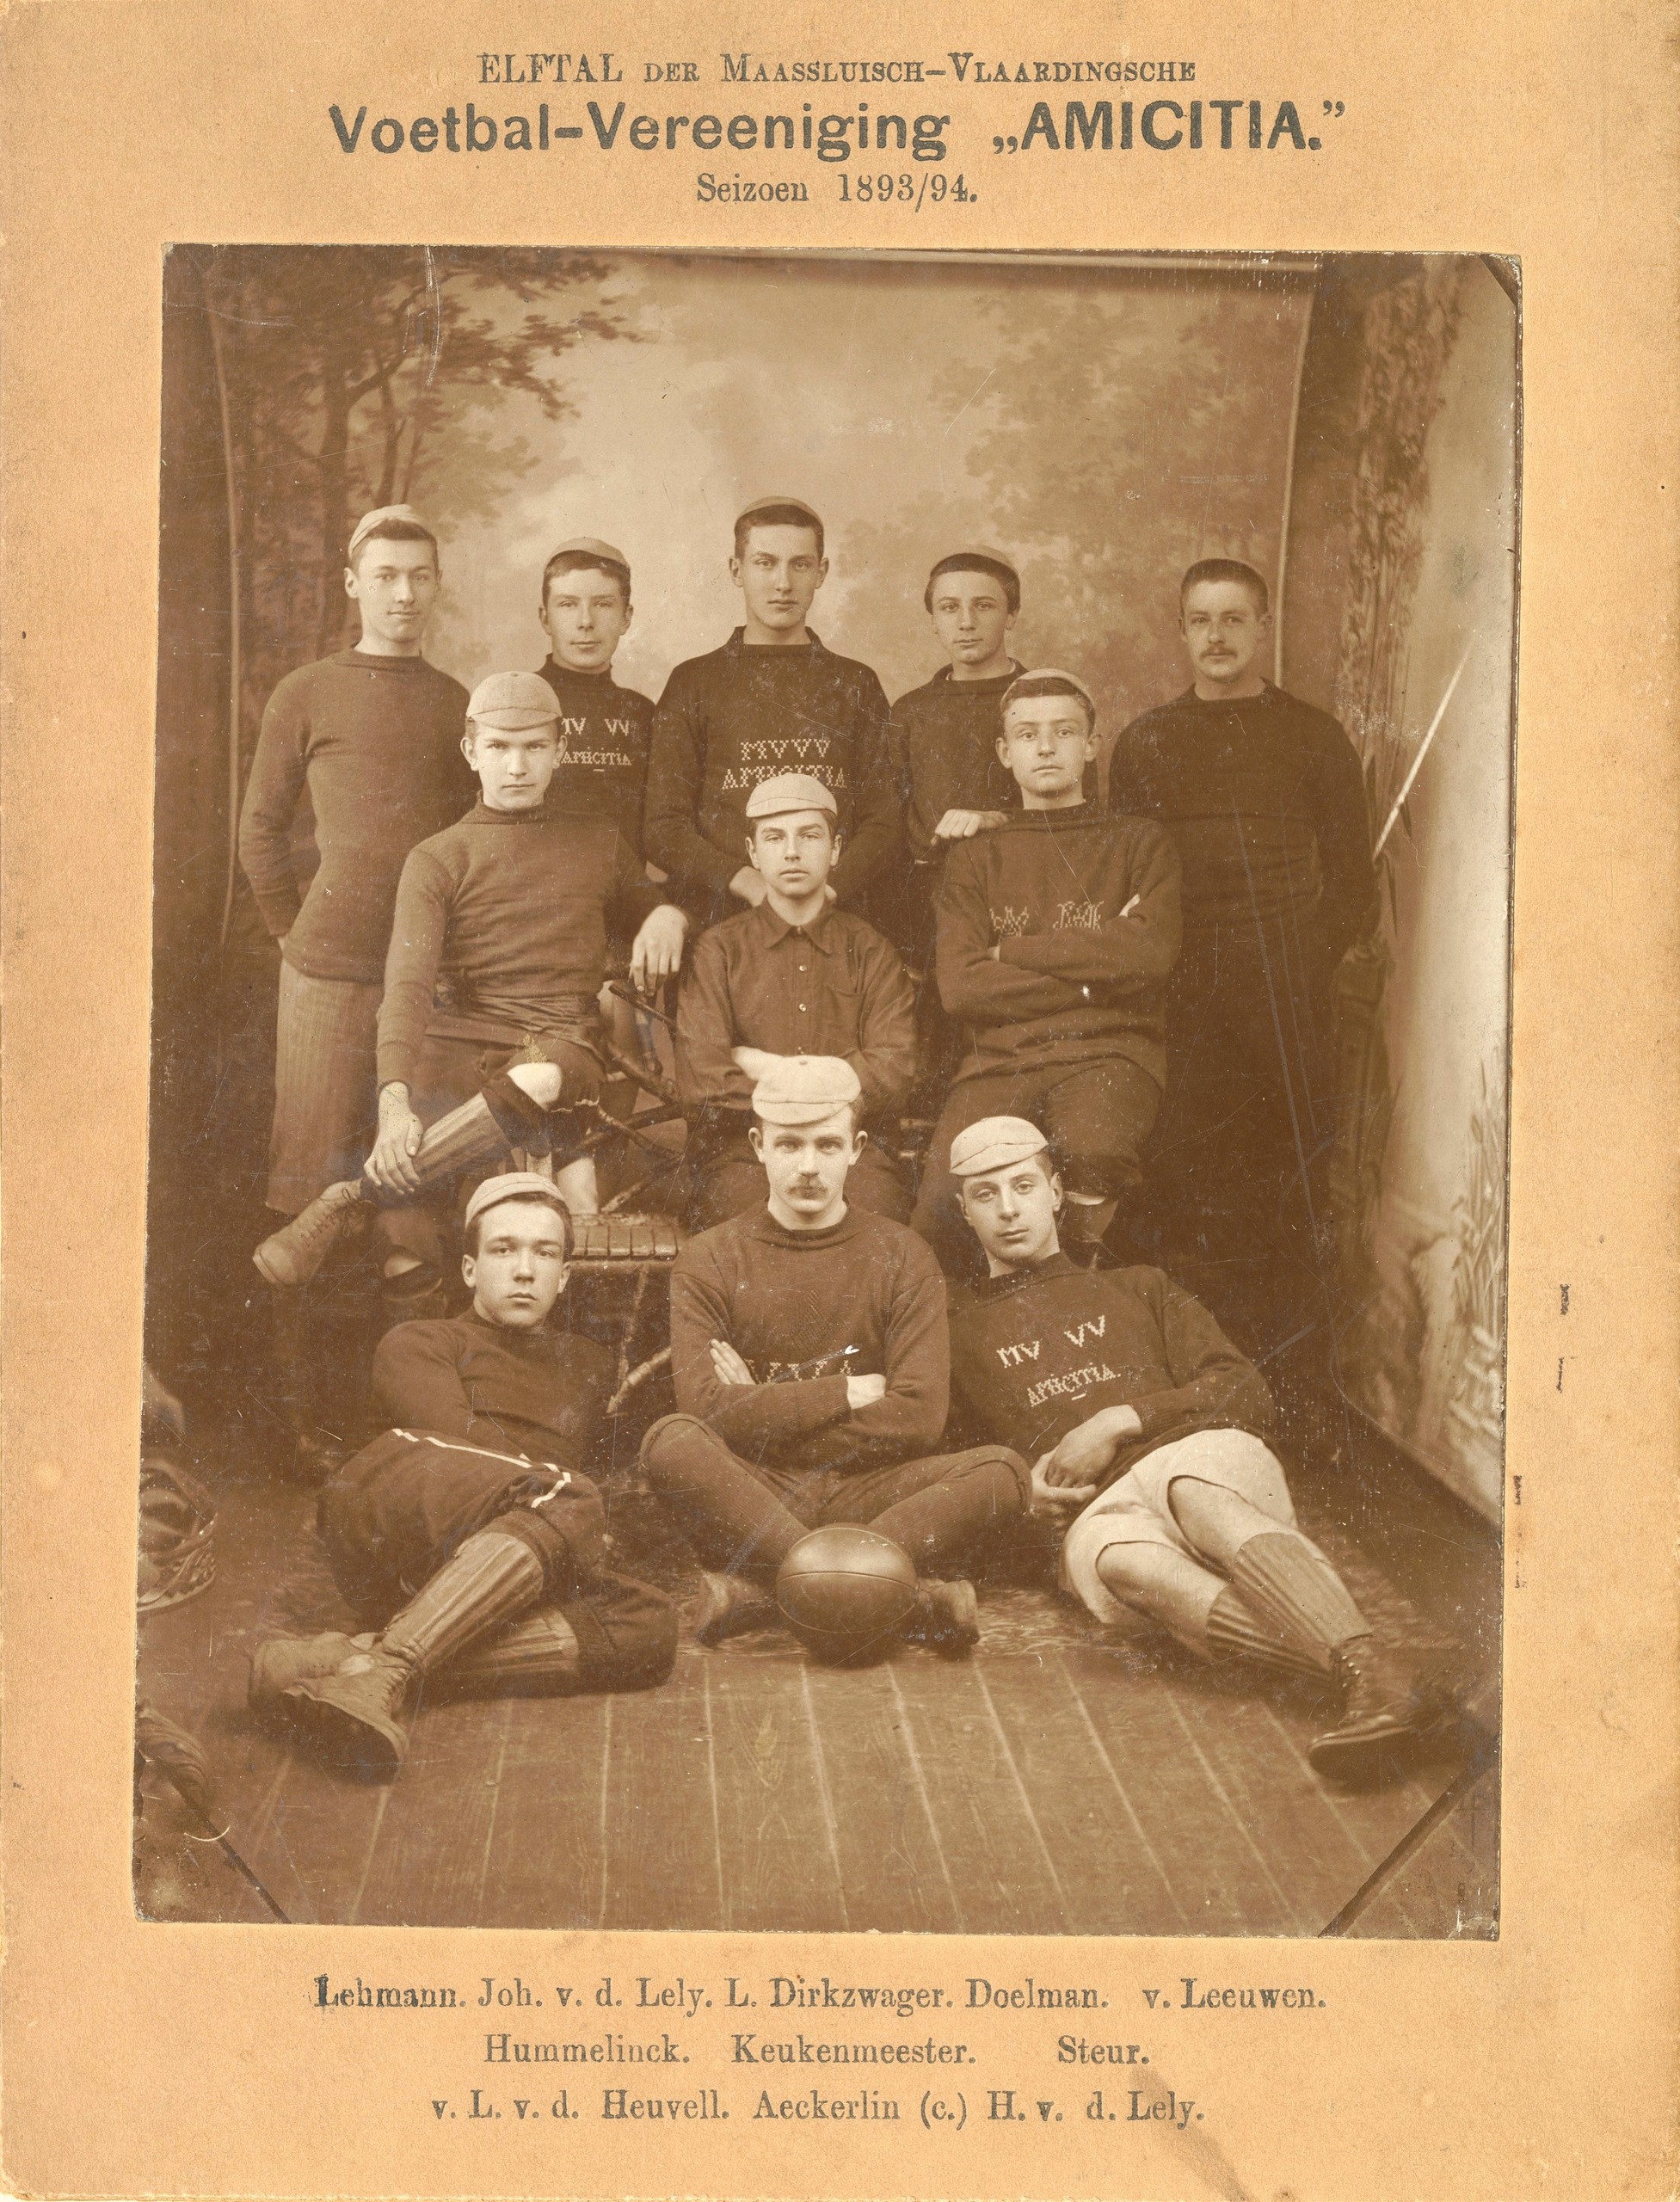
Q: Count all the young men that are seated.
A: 6